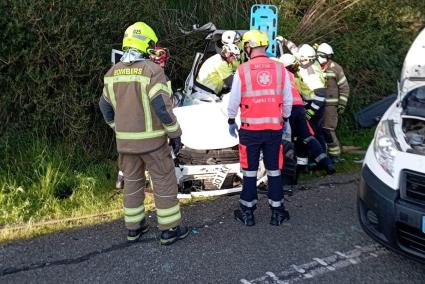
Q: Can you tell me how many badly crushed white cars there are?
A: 1